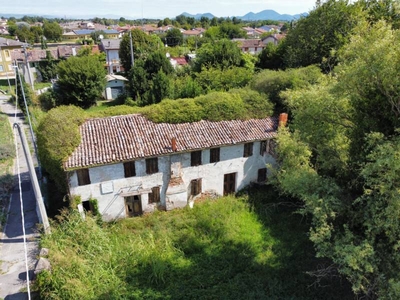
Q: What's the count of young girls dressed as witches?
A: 0